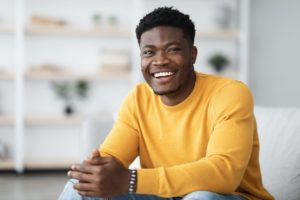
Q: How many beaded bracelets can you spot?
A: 1